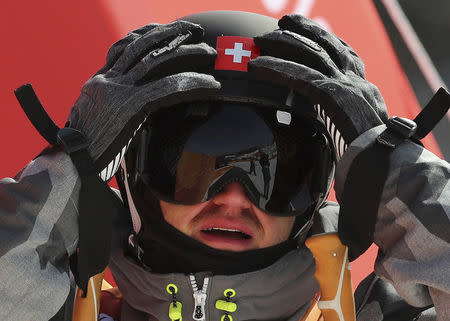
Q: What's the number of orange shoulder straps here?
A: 2